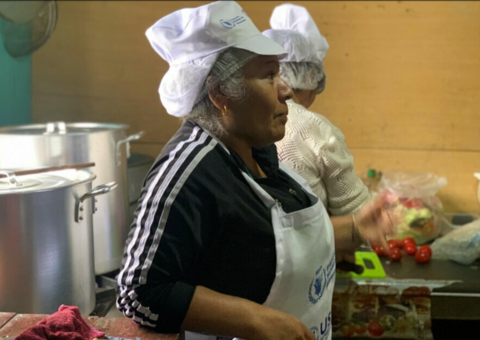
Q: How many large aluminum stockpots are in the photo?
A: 2